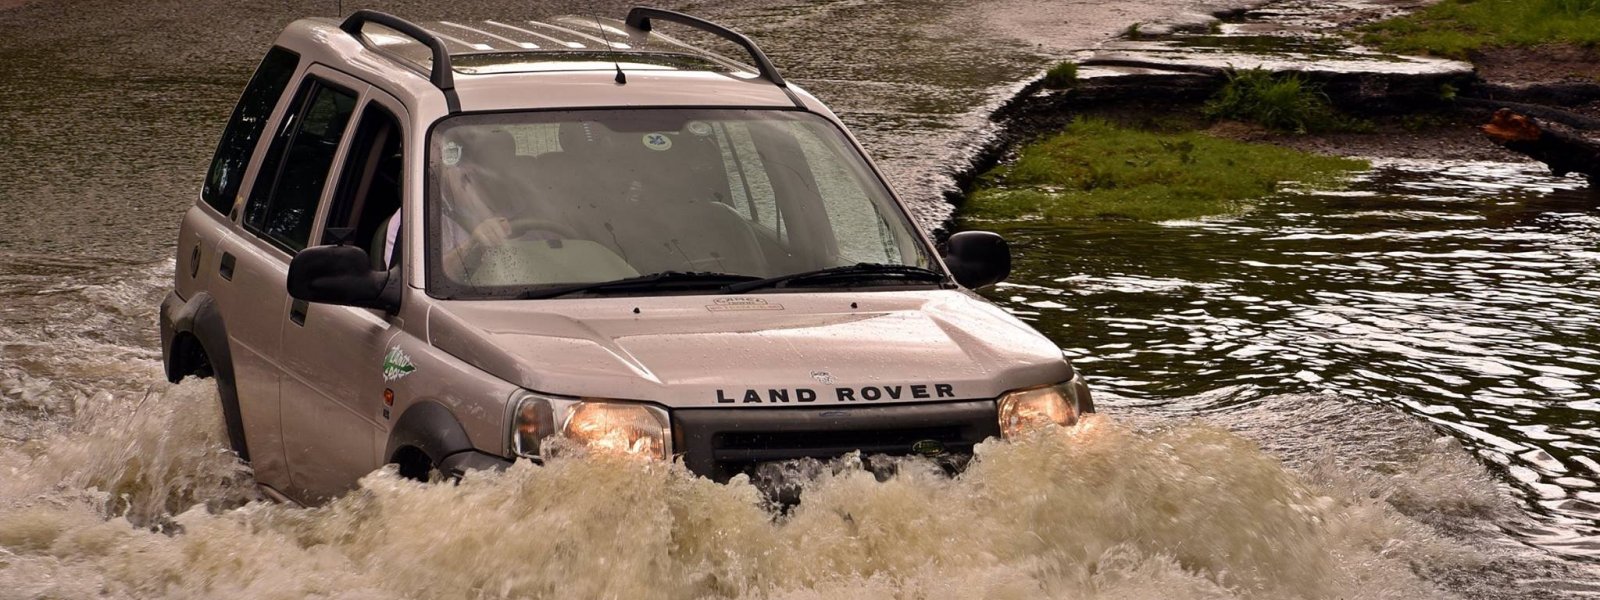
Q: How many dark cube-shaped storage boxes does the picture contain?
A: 0